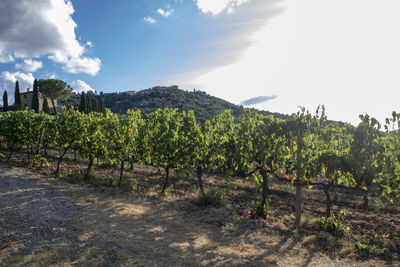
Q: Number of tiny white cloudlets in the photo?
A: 2